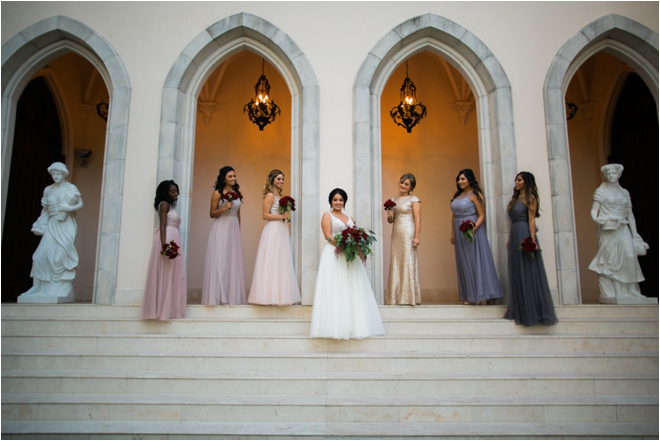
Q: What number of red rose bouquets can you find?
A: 7